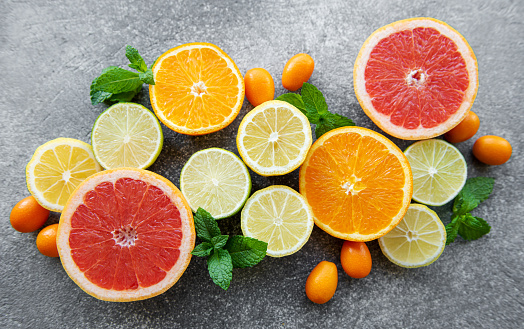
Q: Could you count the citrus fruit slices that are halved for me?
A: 11